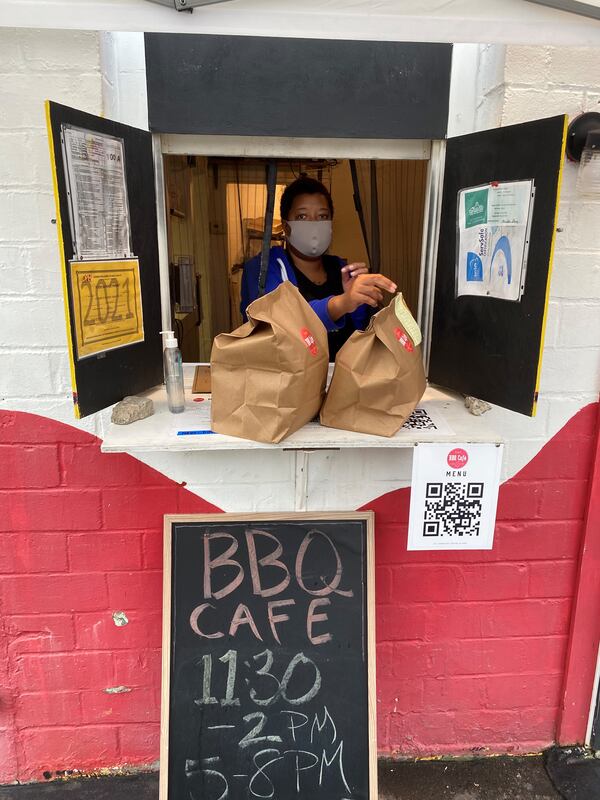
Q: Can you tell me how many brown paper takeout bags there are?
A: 2